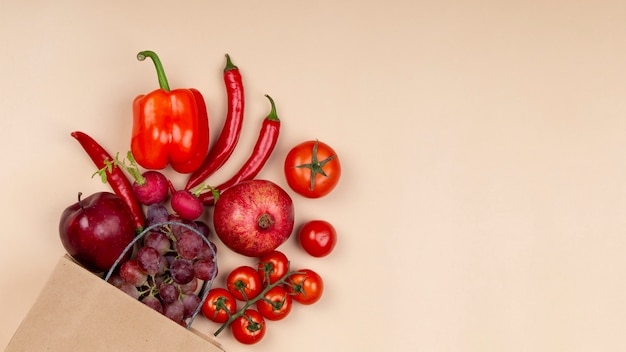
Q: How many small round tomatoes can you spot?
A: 7